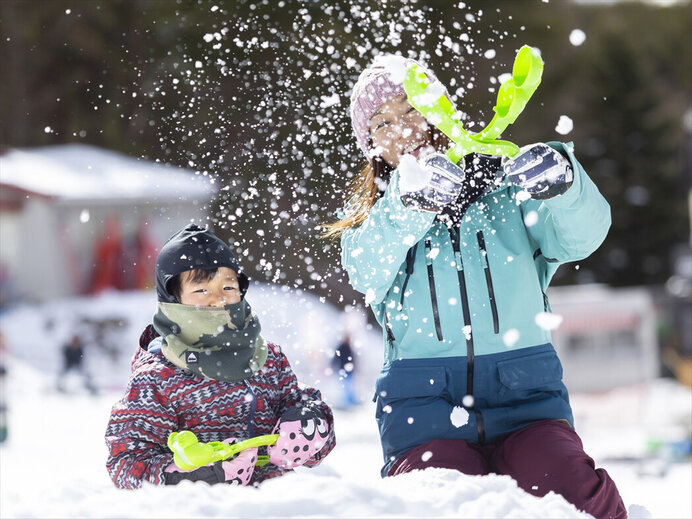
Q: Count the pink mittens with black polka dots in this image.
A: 2